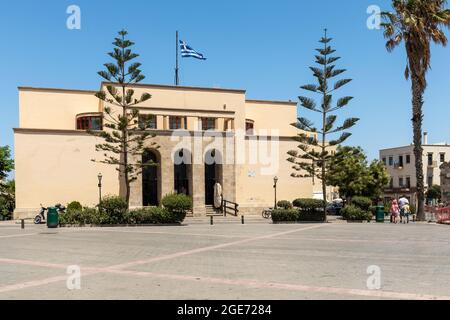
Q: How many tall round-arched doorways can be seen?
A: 3